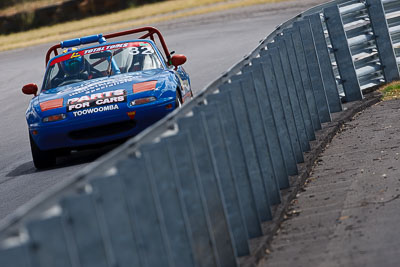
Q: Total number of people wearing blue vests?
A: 0